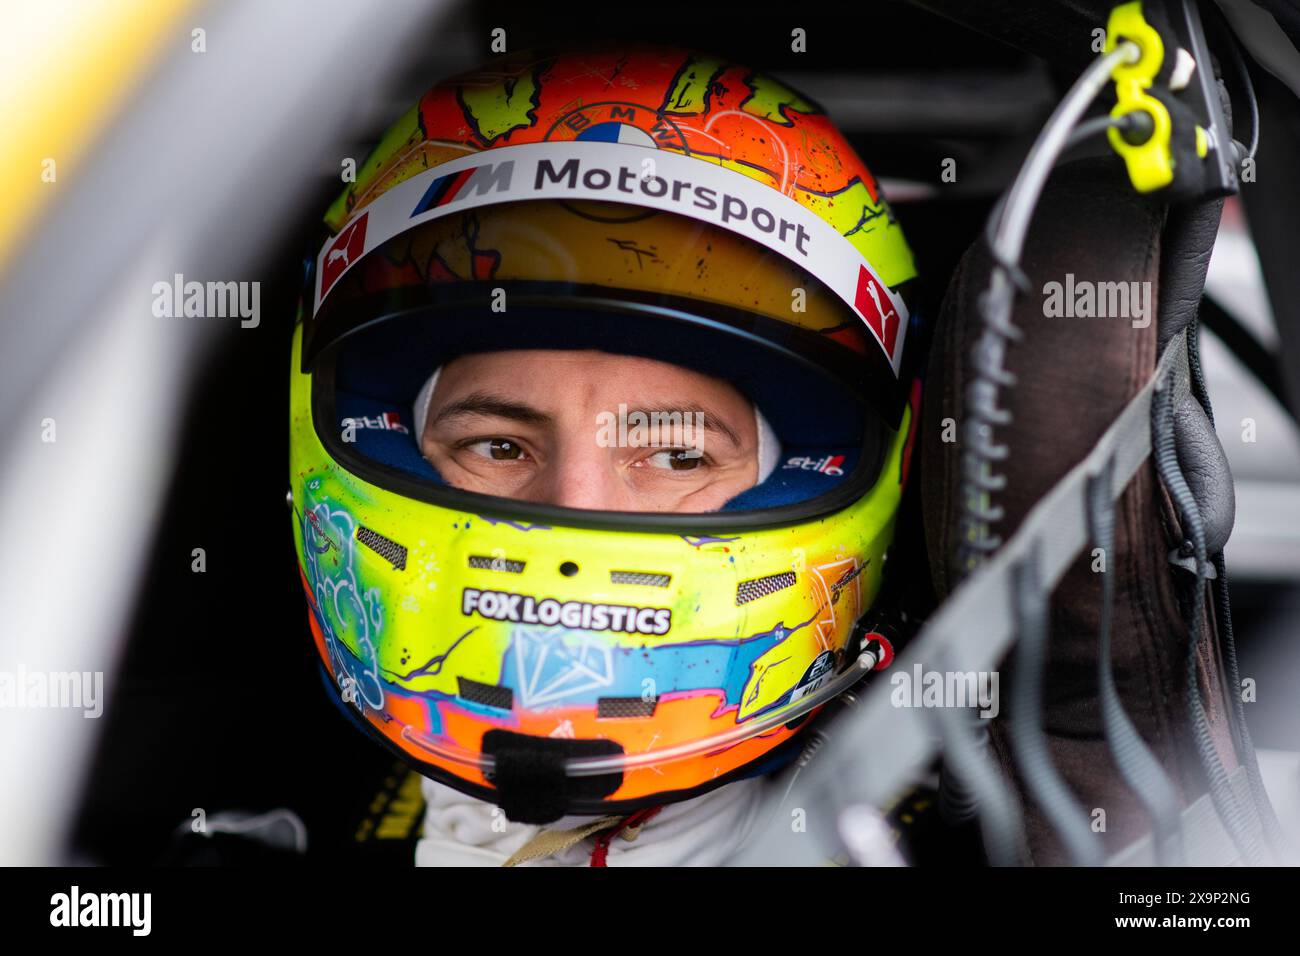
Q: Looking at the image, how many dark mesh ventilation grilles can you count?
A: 6